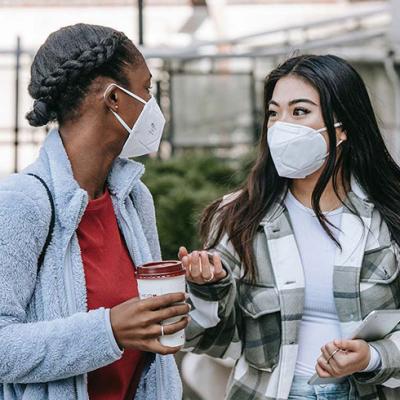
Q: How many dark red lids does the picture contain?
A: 1